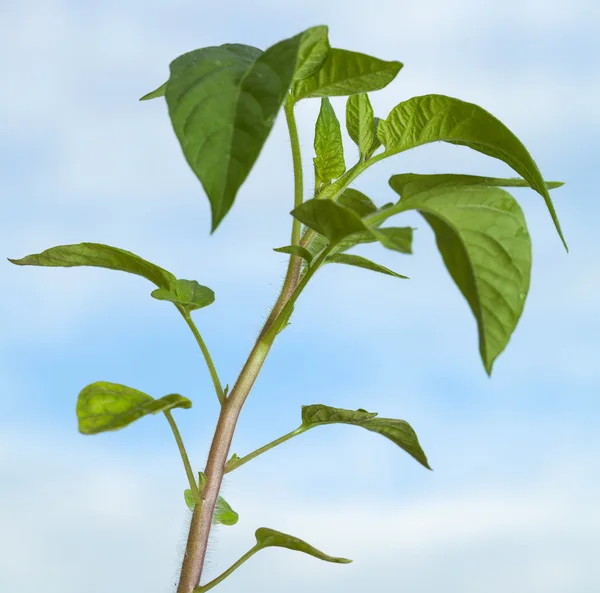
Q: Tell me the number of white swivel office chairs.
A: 0